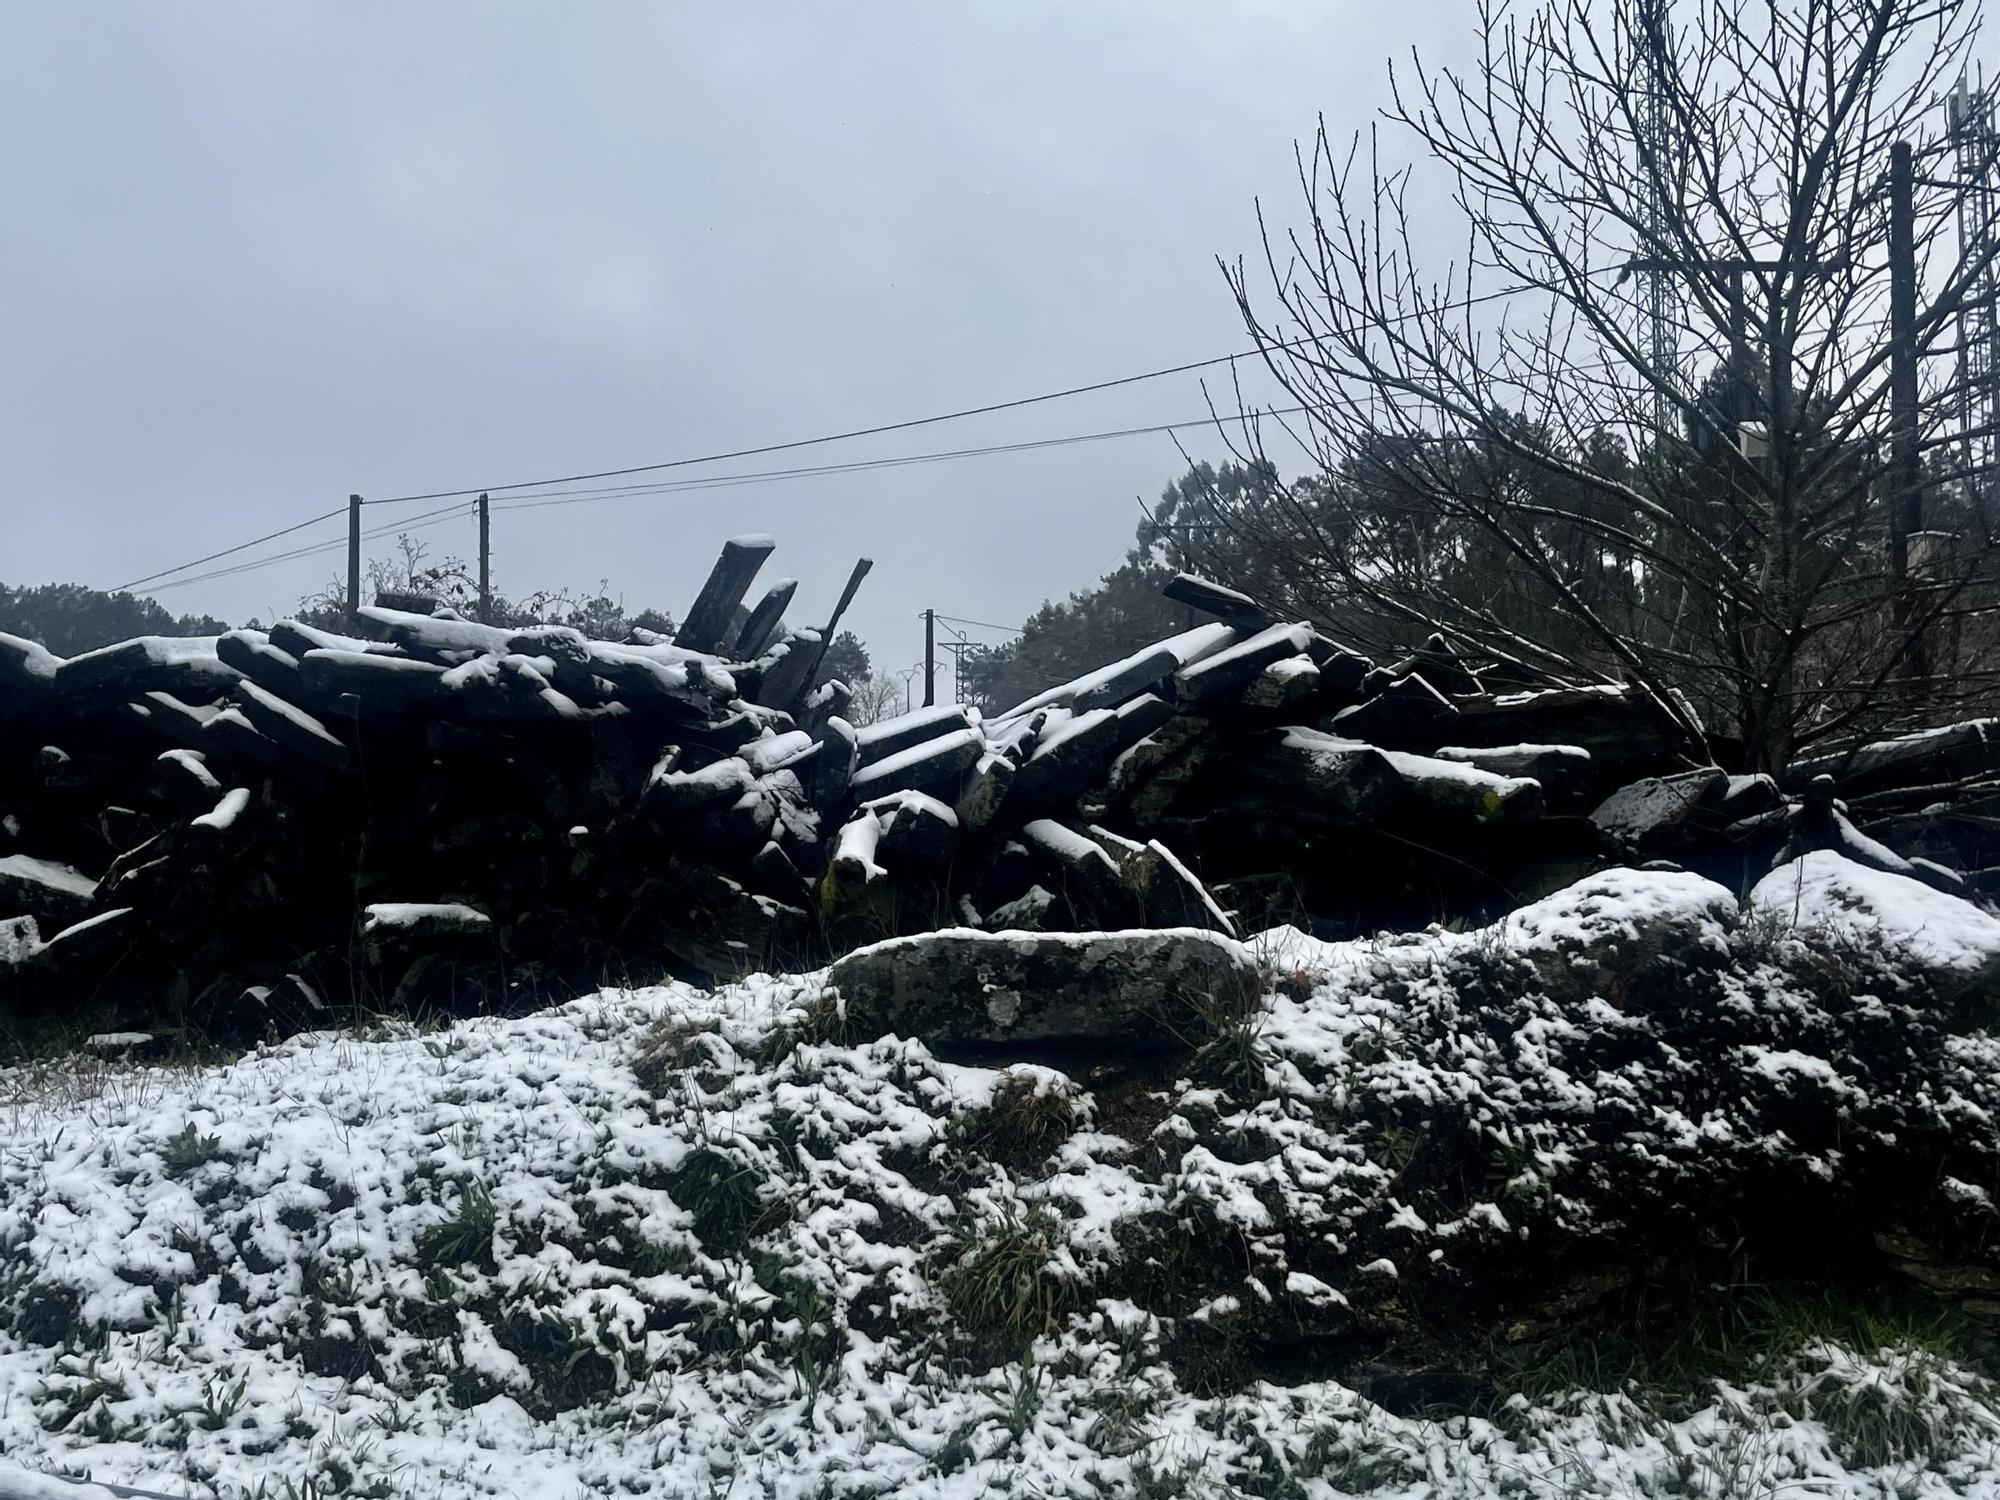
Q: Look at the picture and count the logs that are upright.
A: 3